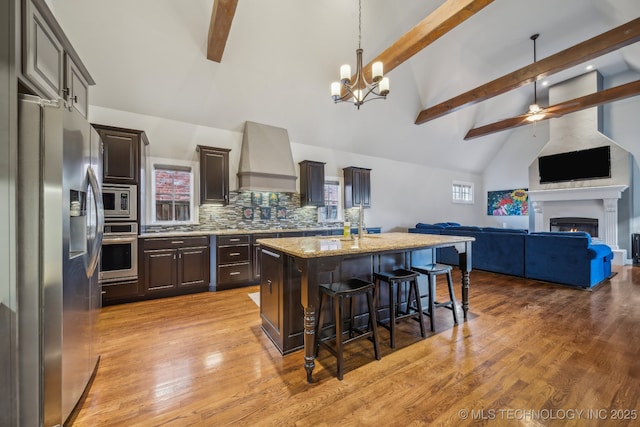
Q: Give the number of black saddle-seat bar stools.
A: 3